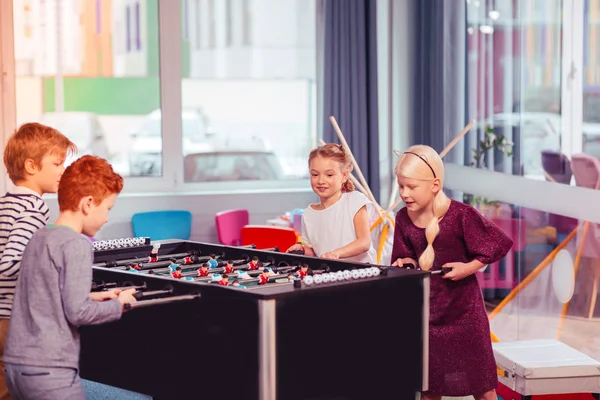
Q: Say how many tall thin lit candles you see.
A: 0